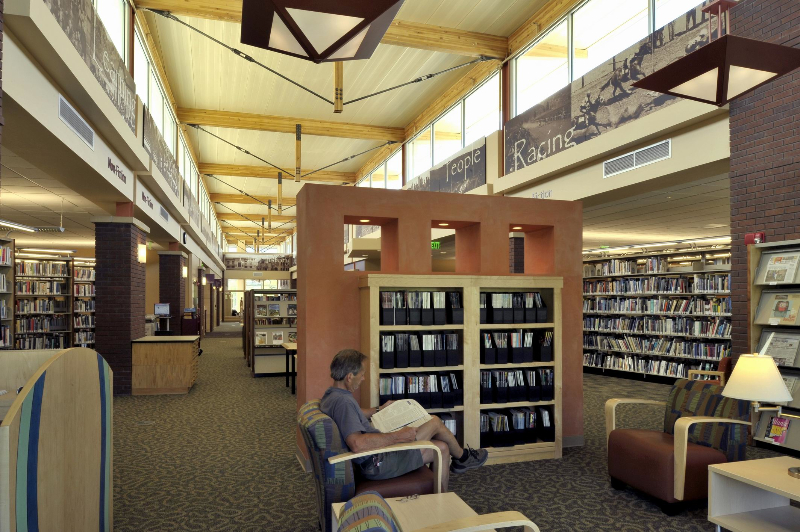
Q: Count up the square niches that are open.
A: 3